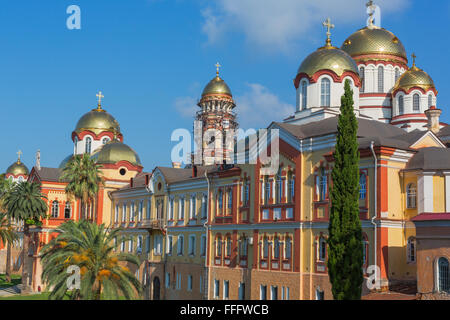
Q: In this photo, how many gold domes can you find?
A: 7